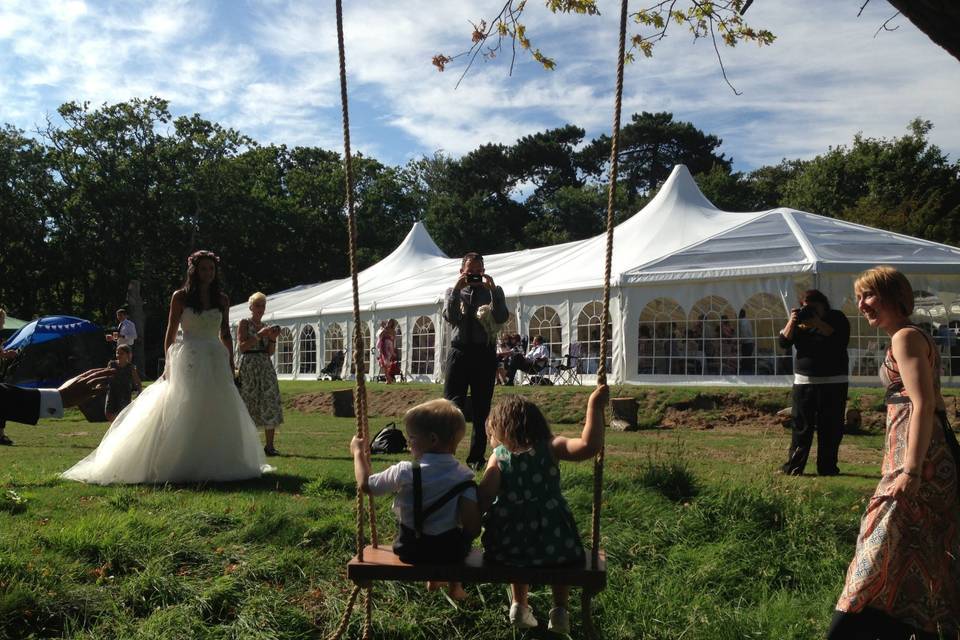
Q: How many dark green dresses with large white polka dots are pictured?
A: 1